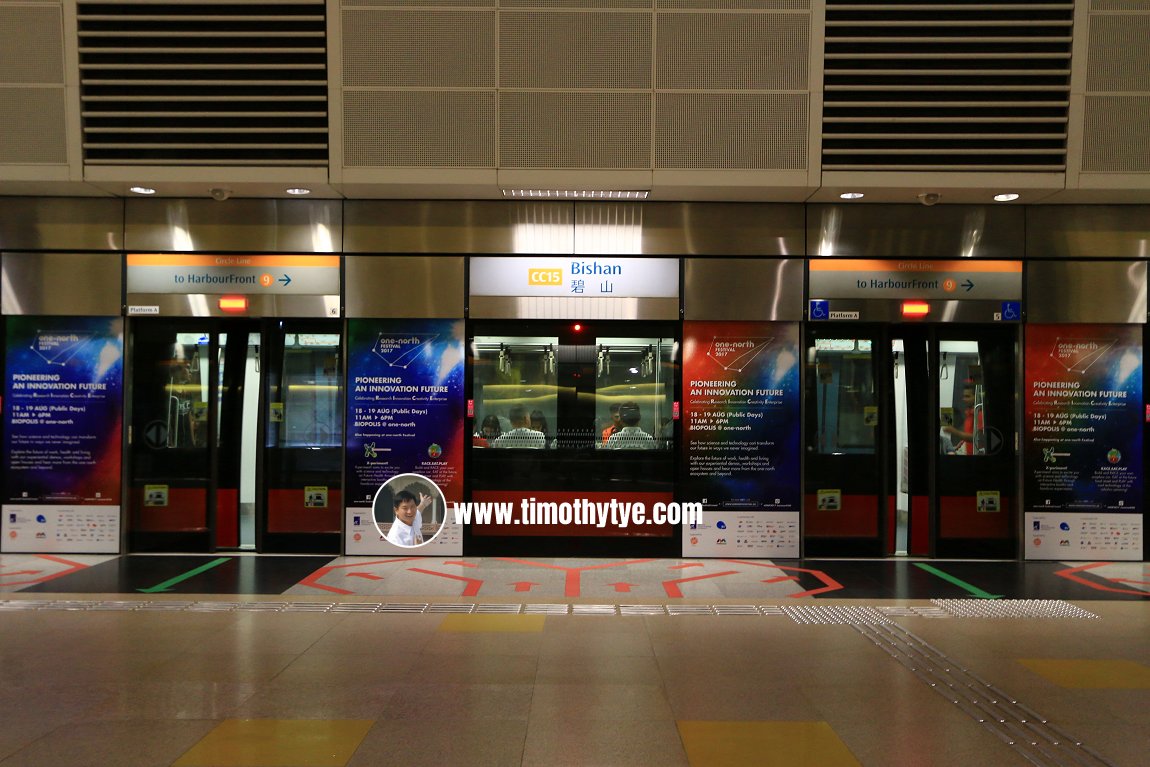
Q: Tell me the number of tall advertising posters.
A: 4